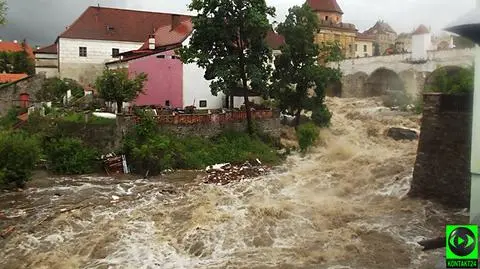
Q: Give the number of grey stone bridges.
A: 1